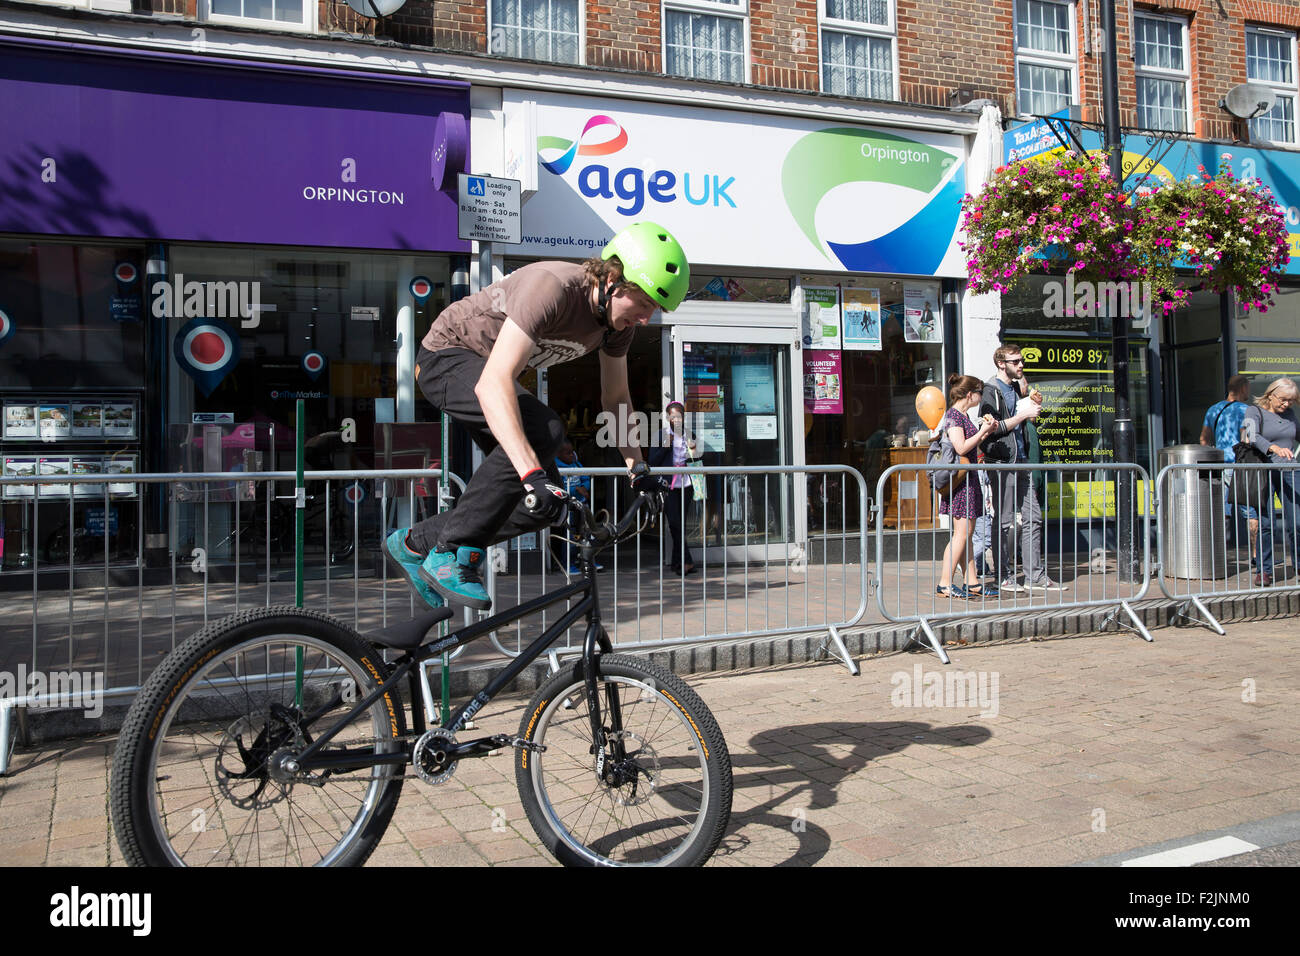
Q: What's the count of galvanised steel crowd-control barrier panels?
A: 4